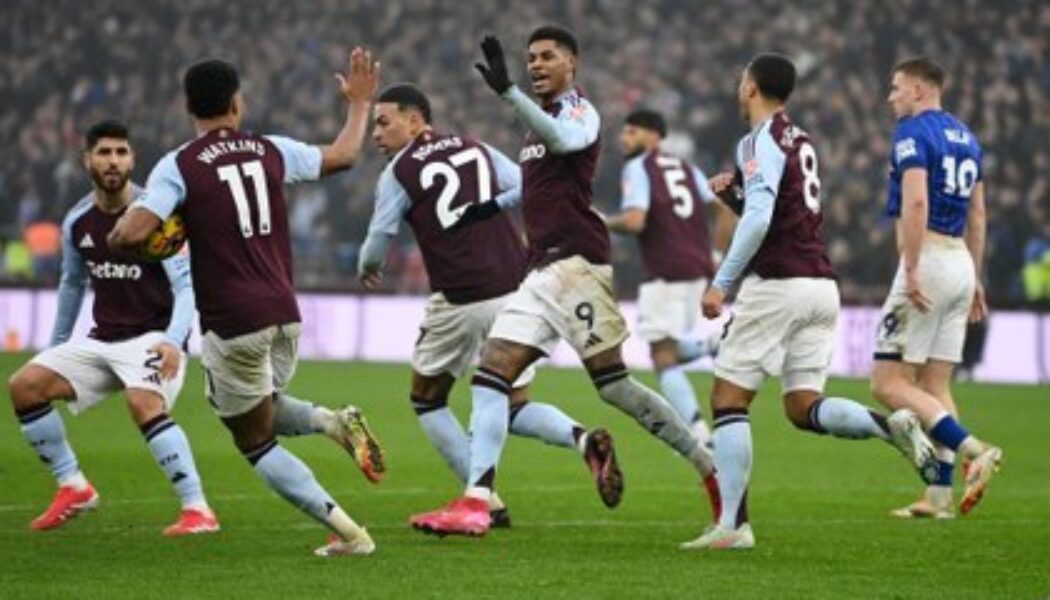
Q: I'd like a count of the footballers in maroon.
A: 6